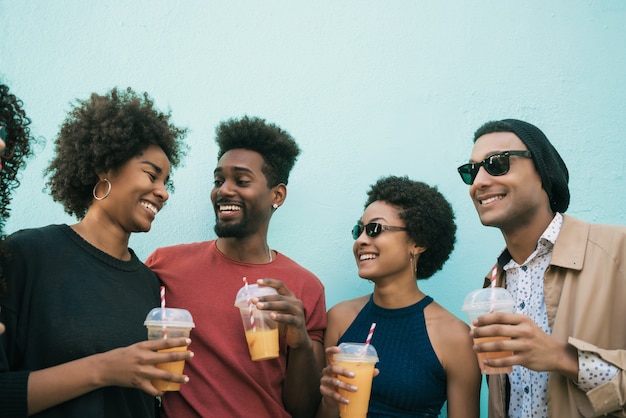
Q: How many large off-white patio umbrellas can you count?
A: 0